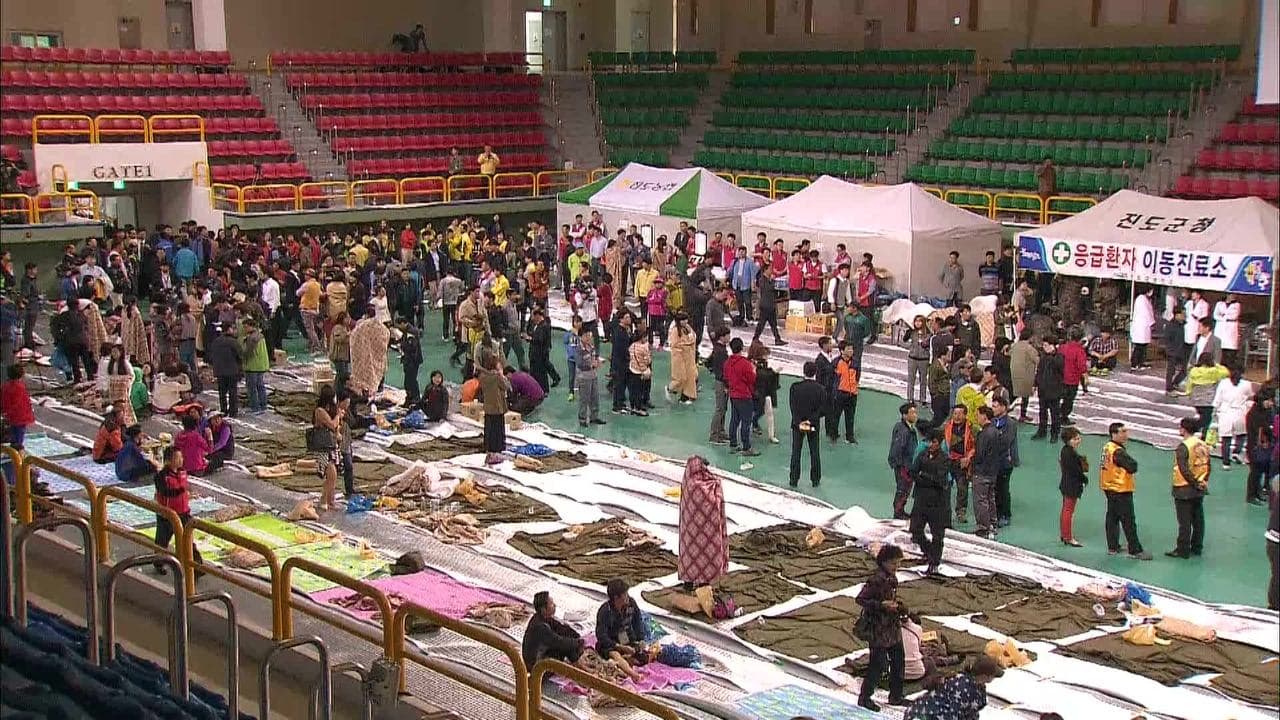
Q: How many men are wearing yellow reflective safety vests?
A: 2